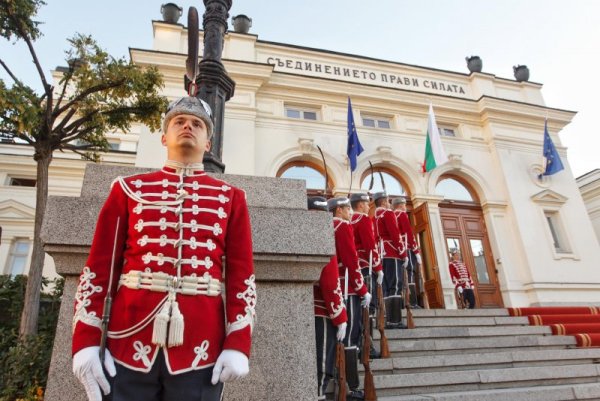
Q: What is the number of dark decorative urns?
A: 4